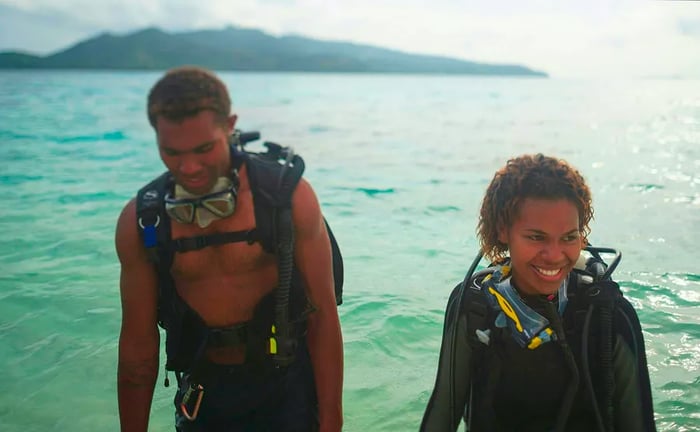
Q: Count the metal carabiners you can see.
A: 1